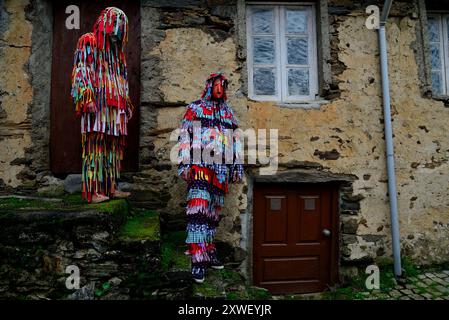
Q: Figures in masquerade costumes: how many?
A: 2